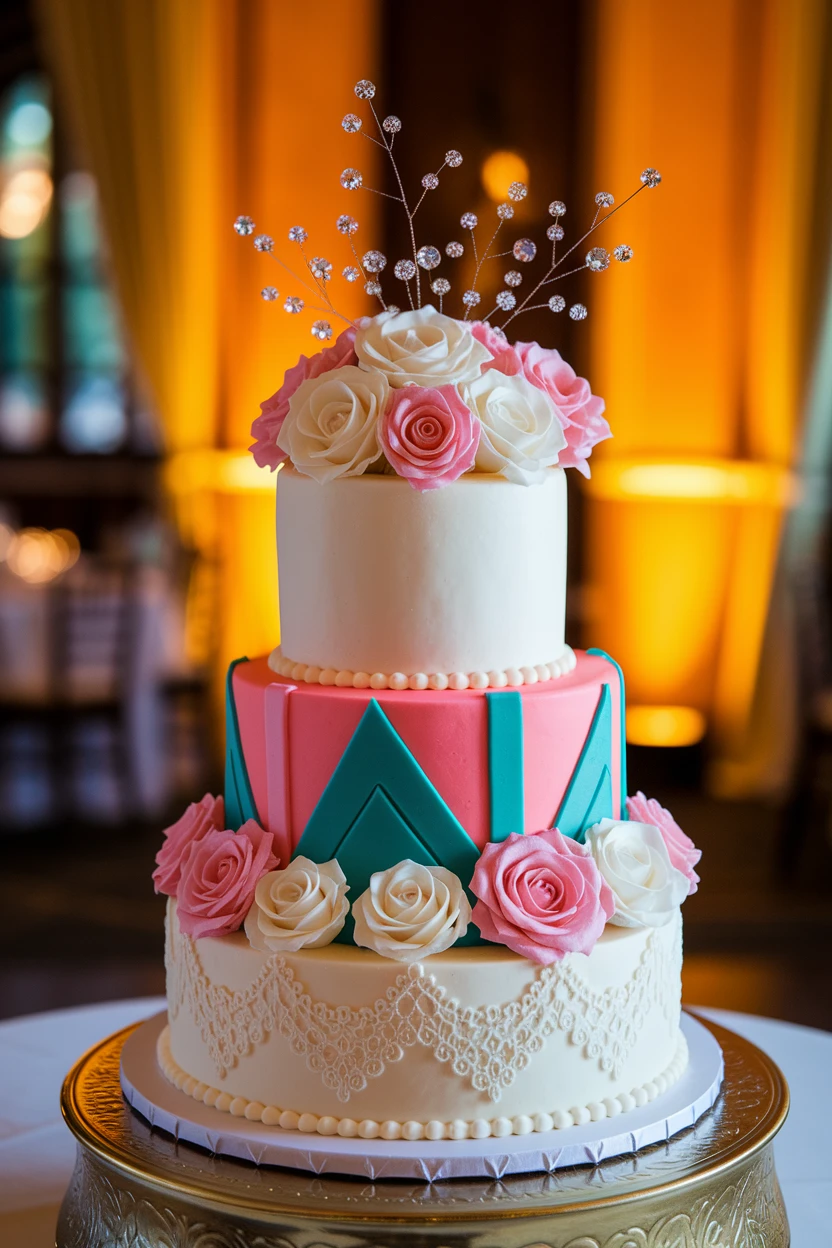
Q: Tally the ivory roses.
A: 6